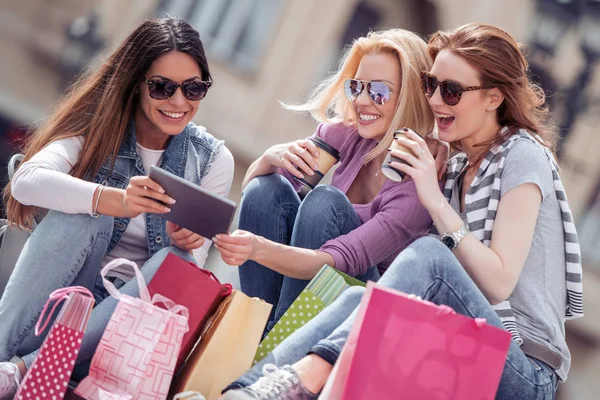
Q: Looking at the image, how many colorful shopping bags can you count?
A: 6